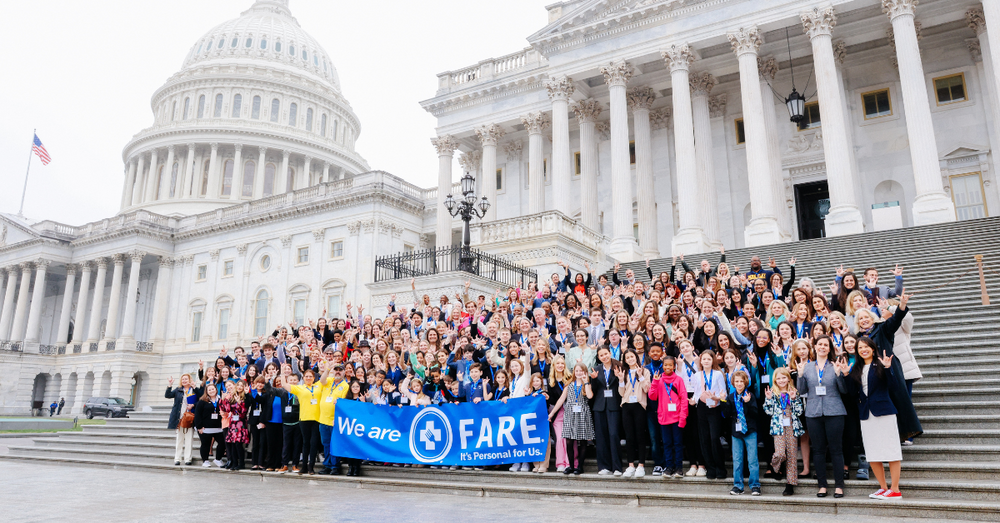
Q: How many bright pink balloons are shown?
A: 0